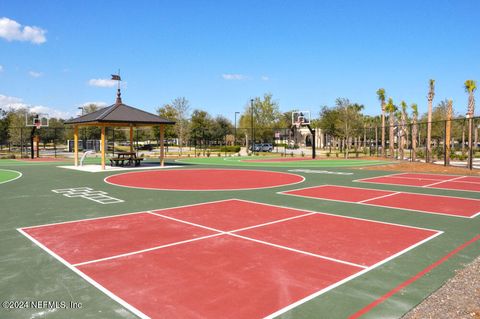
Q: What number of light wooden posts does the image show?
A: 4